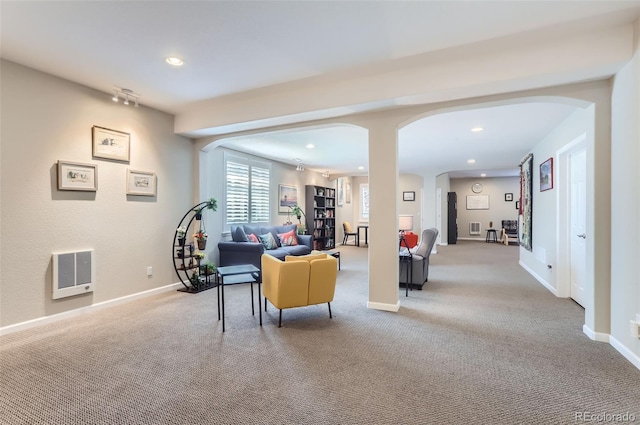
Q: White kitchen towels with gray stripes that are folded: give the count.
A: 0